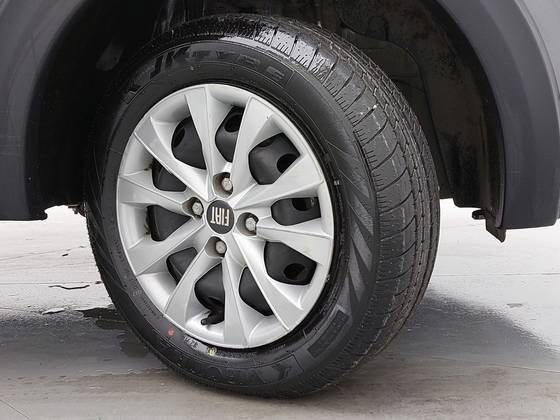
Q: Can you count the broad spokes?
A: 10